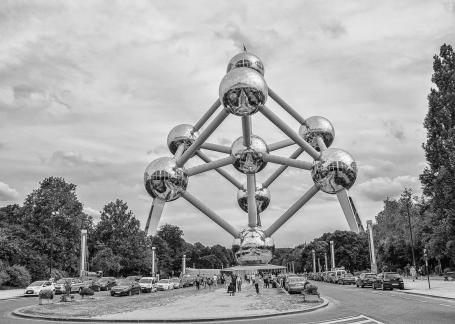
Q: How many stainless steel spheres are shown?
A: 9